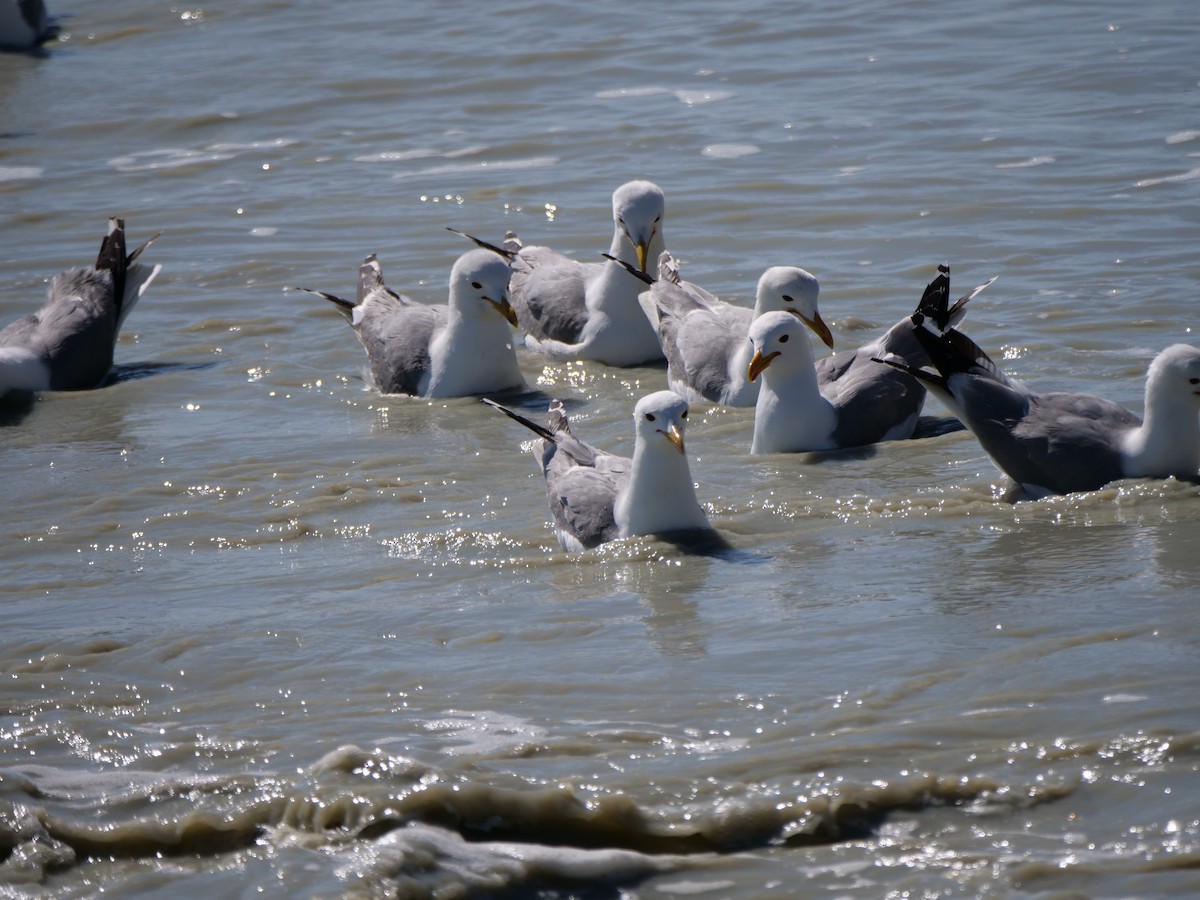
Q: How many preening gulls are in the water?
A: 0